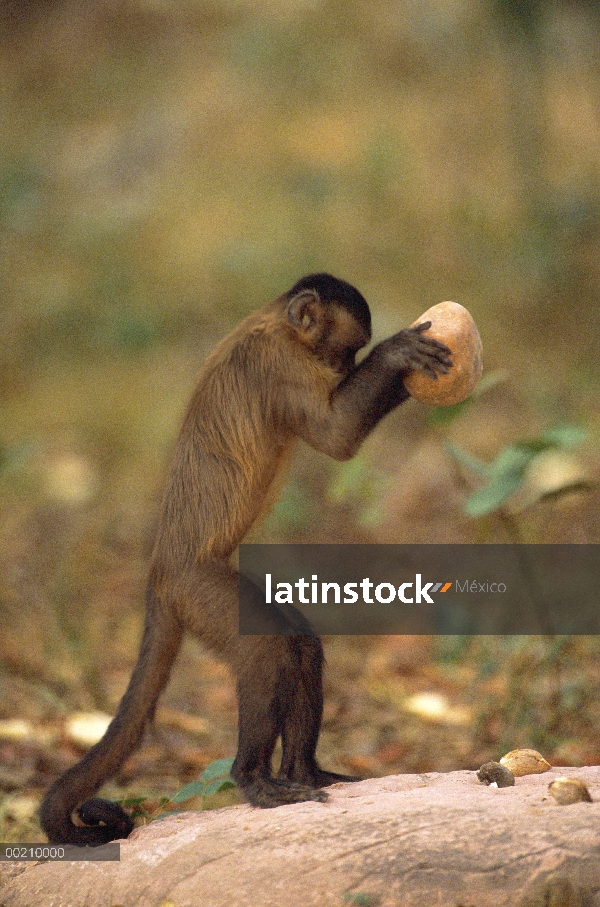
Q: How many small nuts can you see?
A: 3